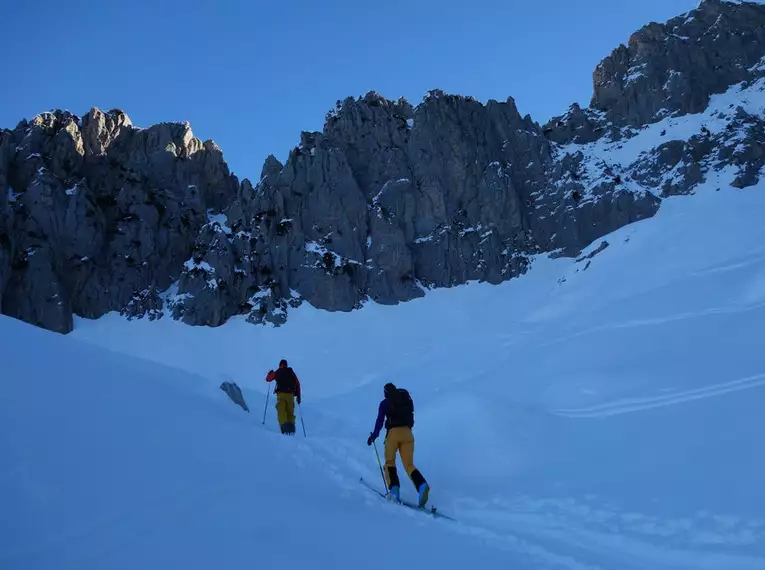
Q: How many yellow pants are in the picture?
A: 2